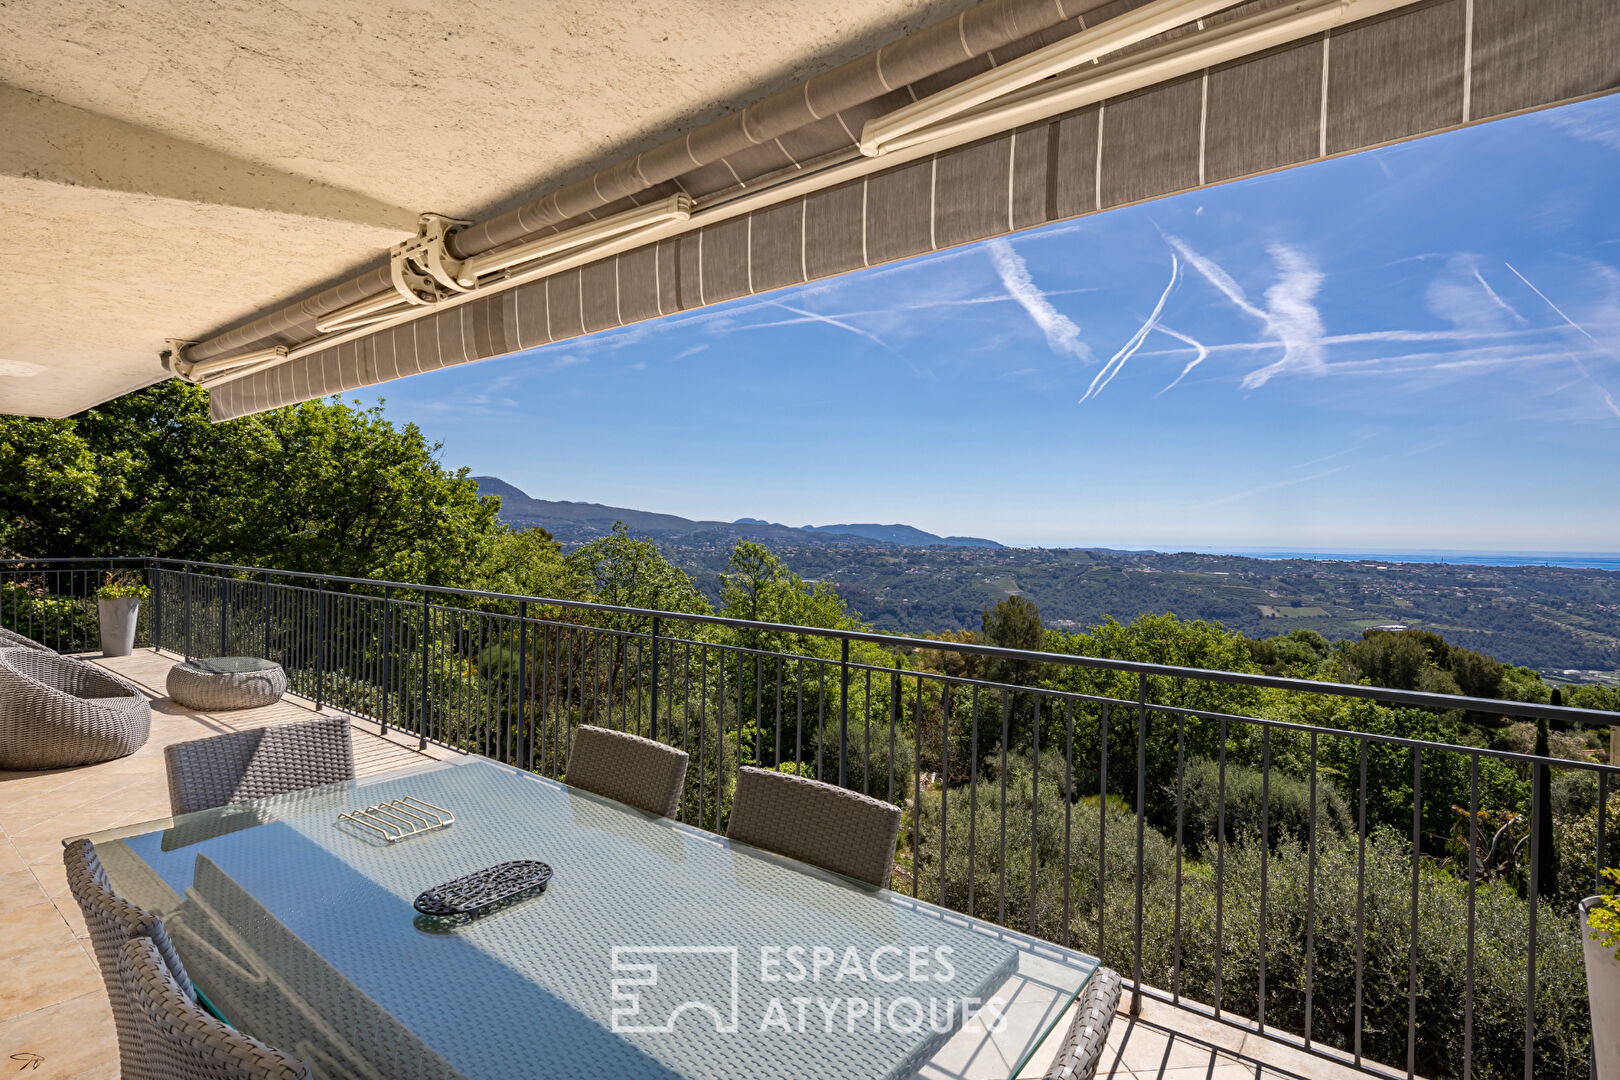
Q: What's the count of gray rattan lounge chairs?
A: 2